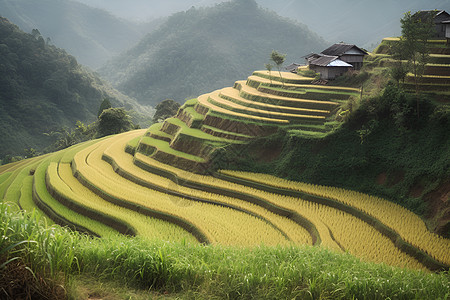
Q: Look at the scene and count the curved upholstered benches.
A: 0